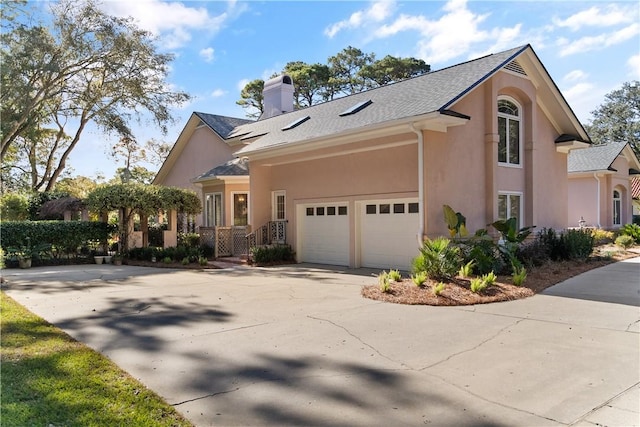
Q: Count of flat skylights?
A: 2